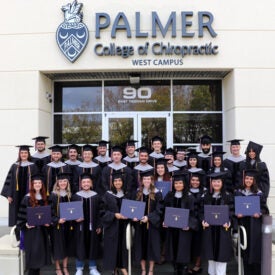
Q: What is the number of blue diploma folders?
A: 7